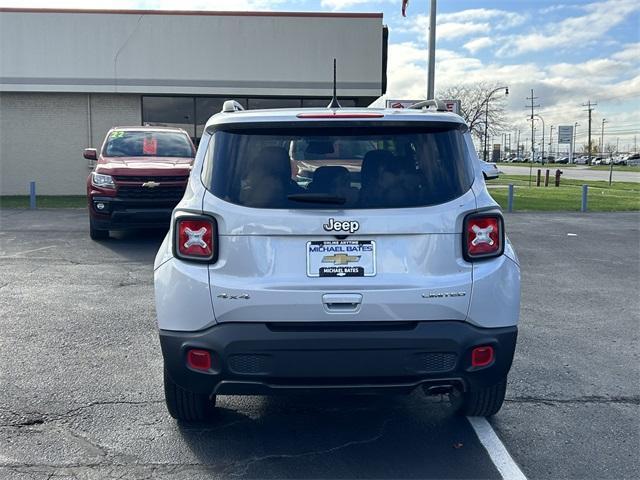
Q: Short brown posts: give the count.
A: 3